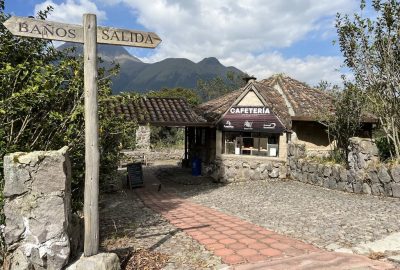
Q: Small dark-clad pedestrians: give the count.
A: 0